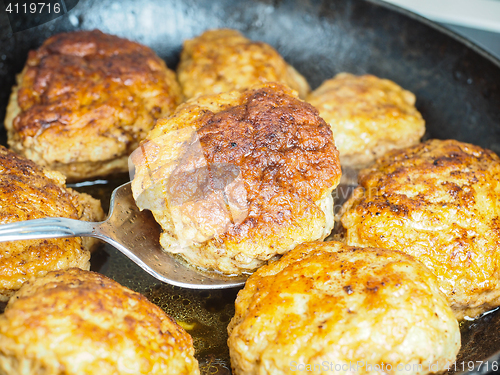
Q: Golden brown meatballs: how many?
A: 8